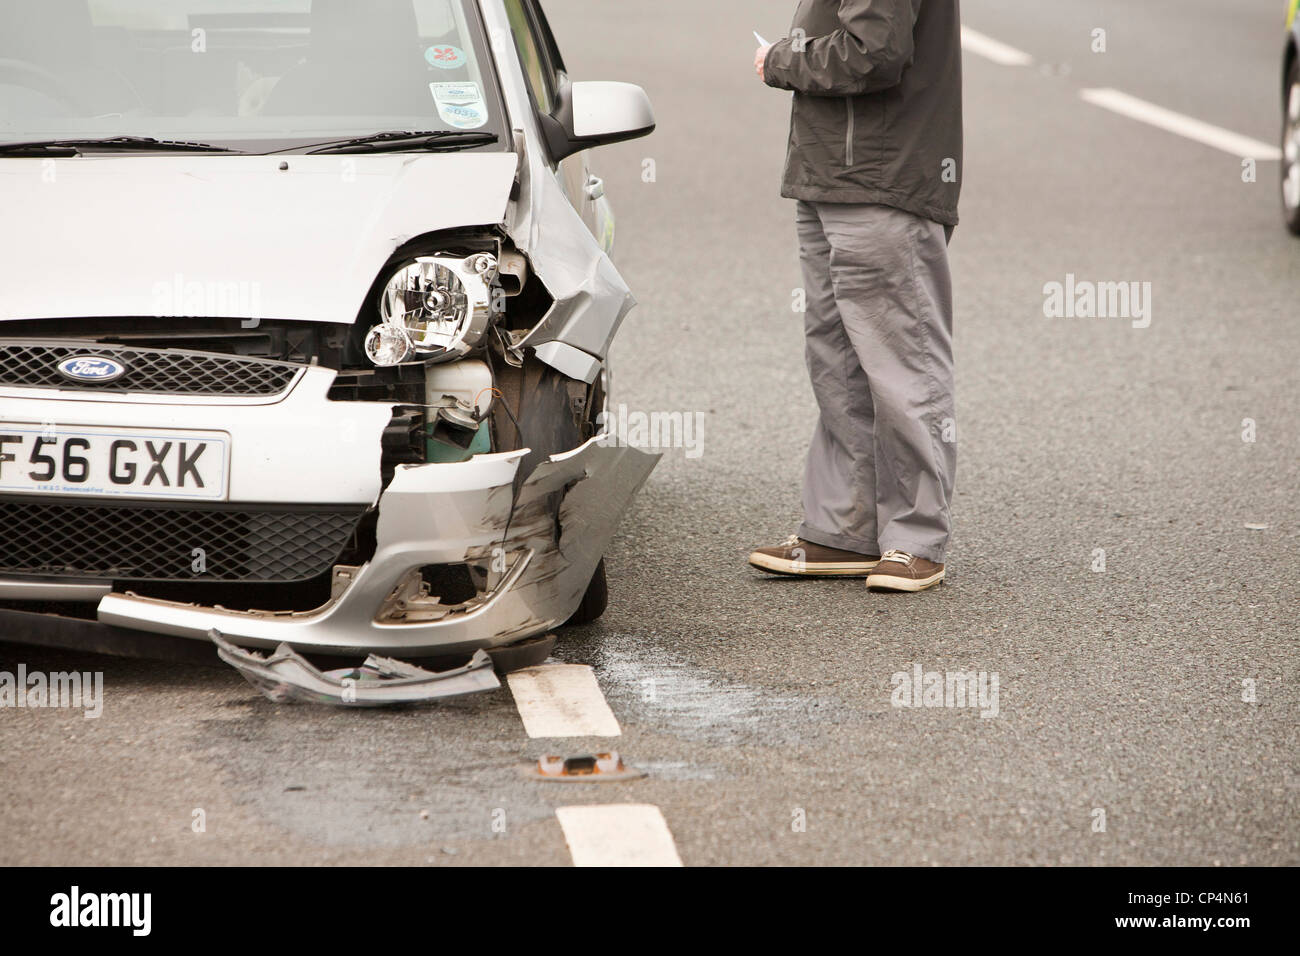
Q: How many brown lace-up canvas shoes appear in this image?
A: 2